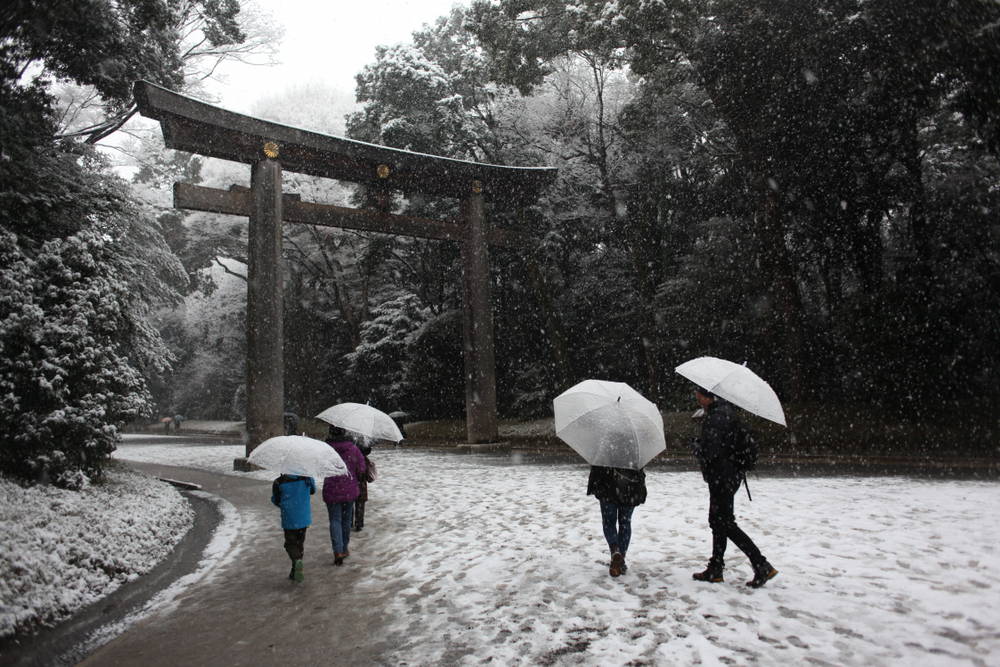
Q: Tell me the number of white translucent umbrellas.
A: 4